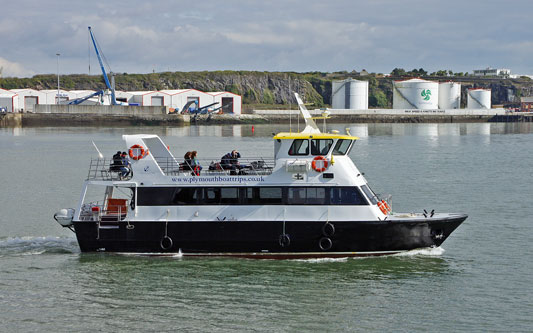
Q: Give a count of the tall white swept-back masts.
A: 1